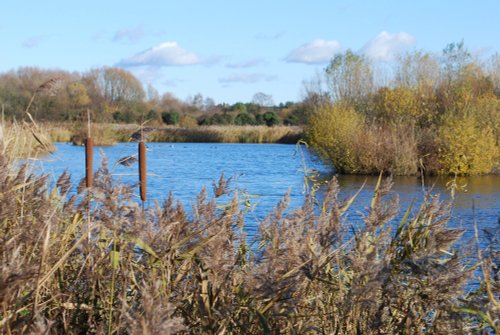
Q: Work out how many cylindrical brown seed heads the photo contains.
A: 2